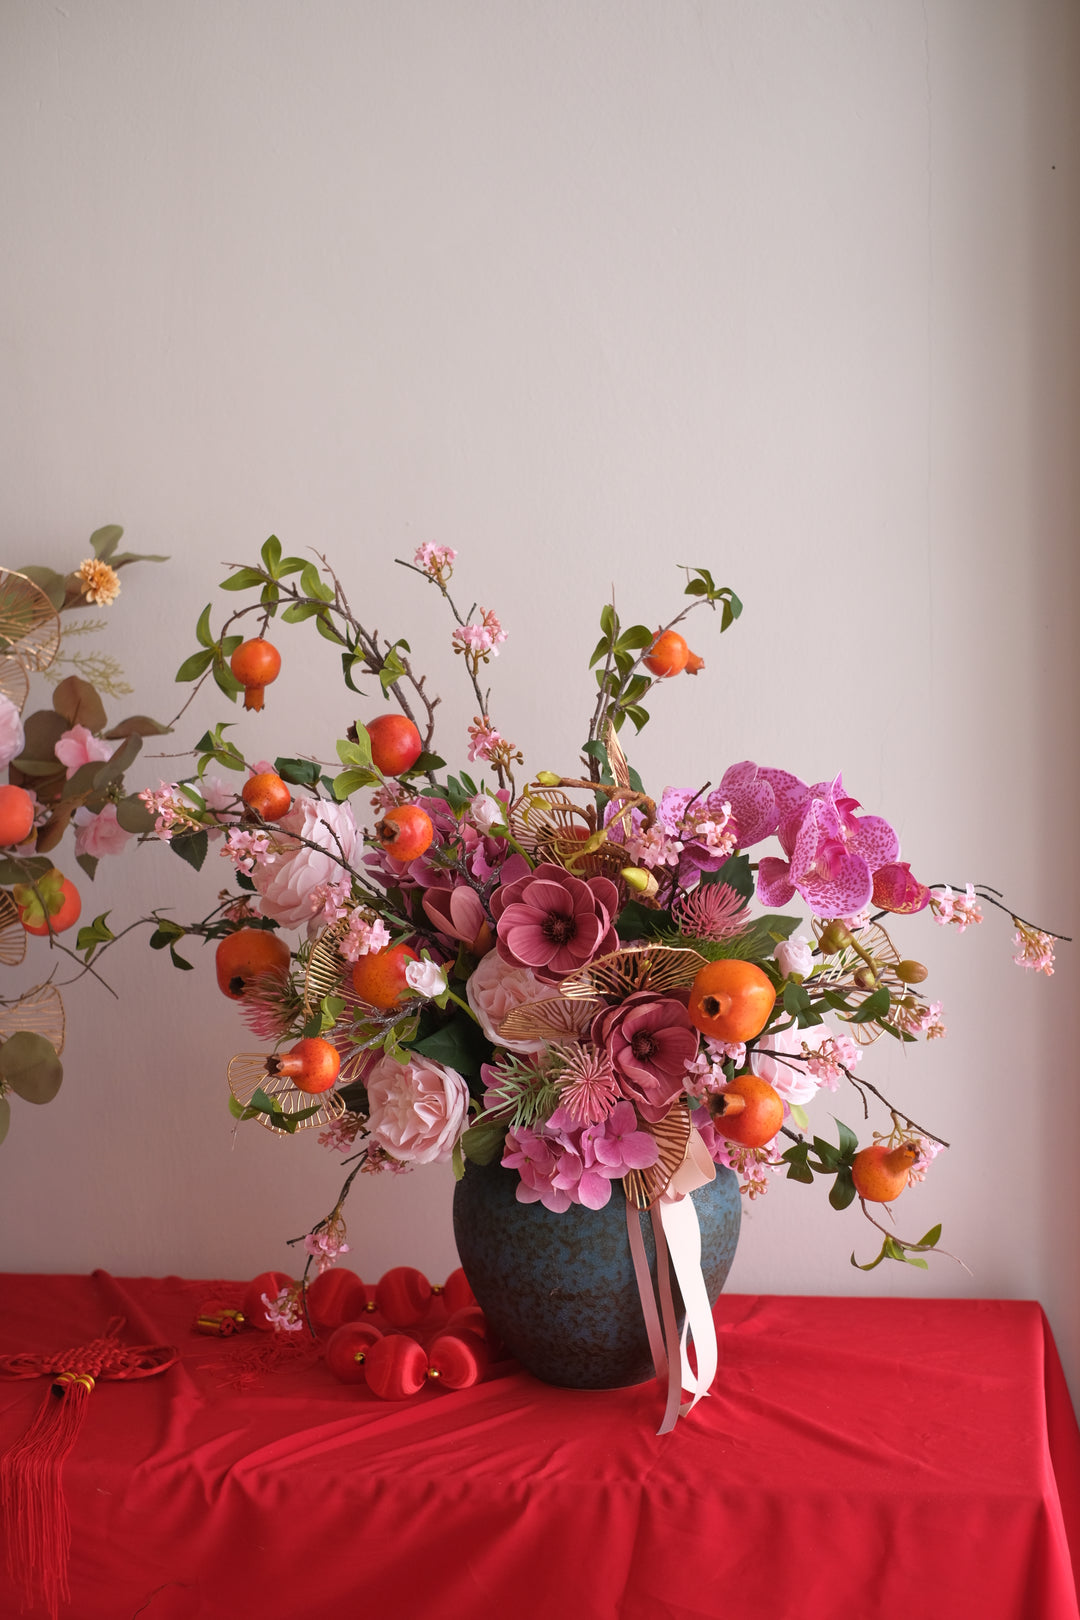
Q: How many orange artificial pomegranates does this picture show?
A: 11